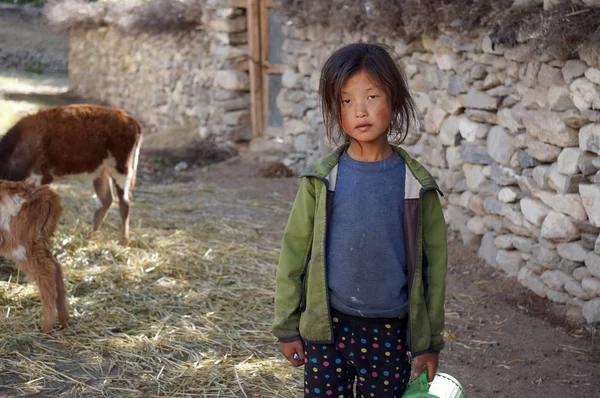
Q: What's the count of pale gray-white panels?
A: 2